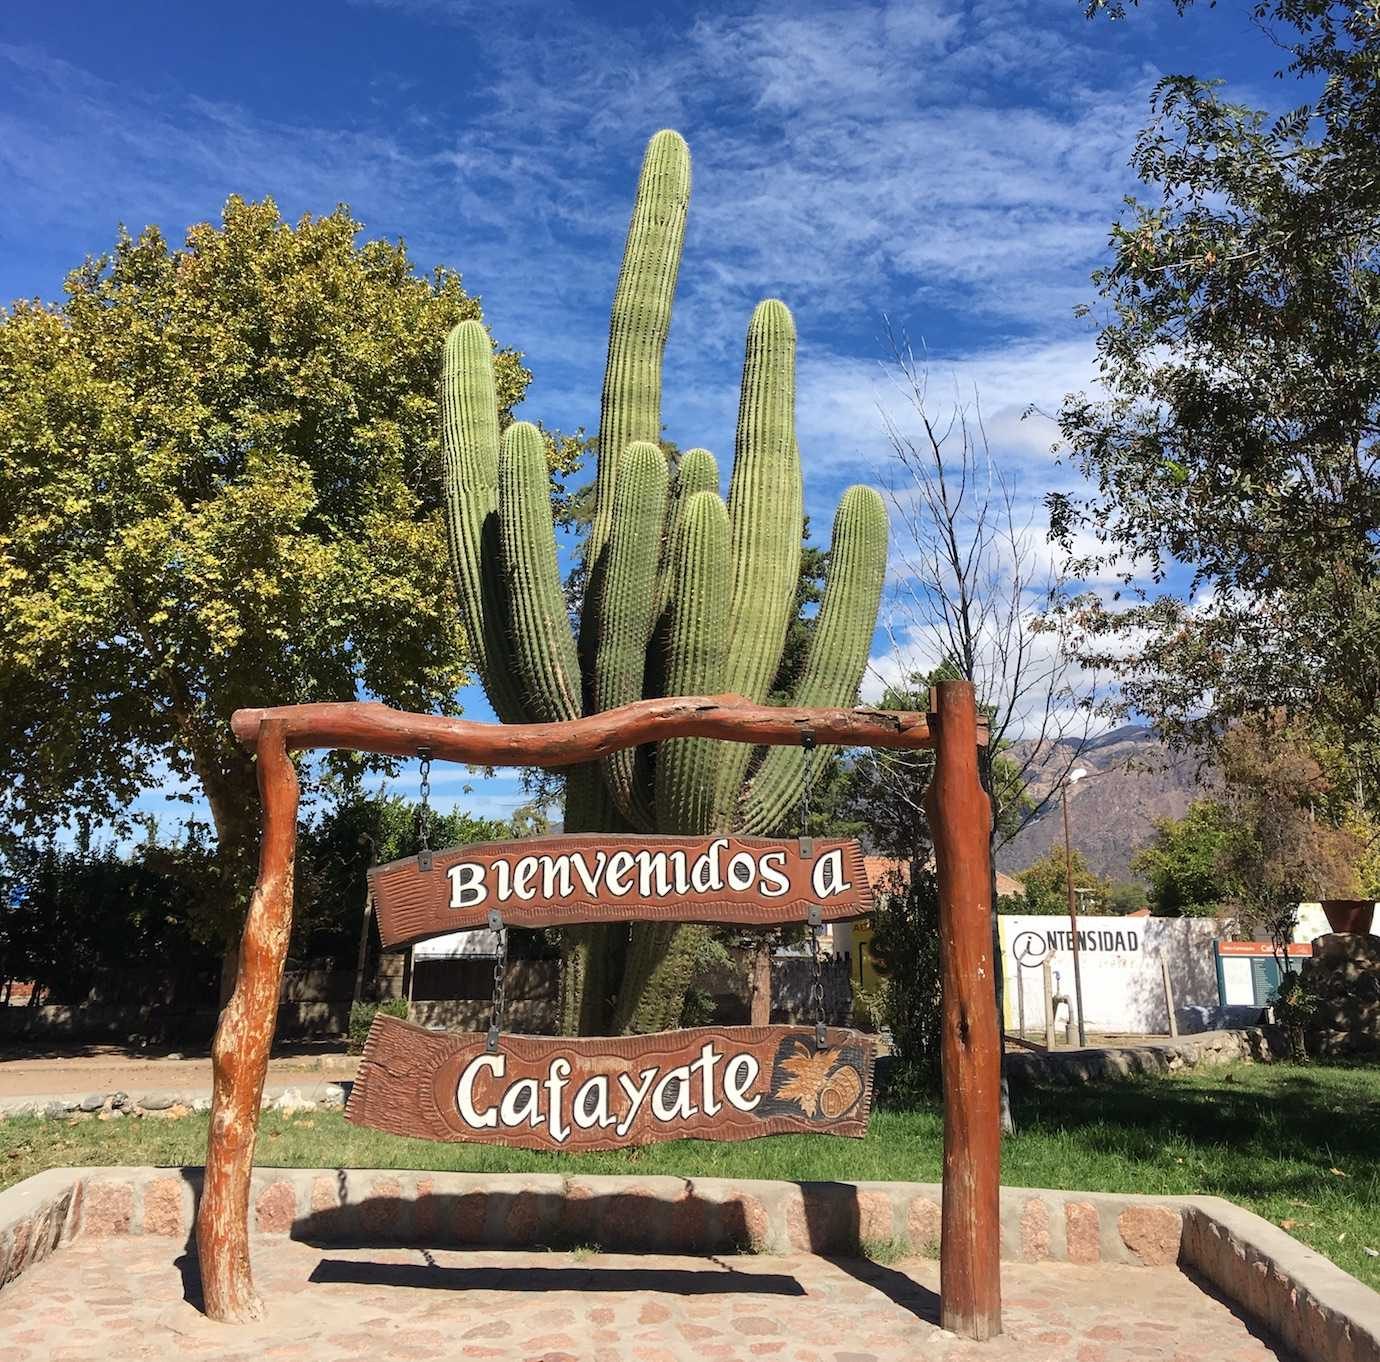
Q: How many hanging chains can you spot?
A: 4